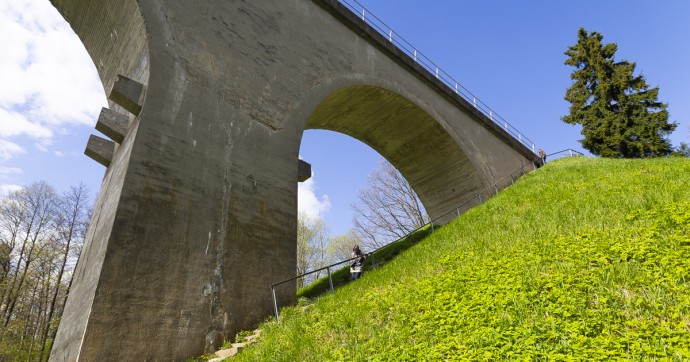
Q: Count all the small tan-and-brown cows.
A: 0